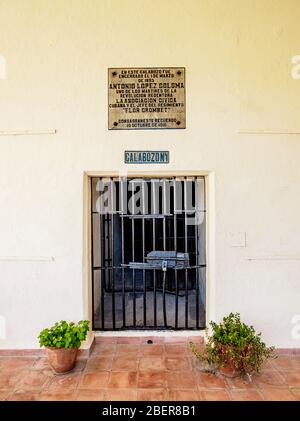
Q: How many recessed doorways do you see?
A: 1